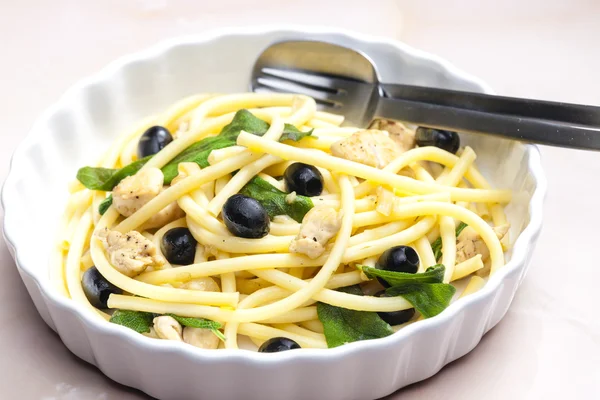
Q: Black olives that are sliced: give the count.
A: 0